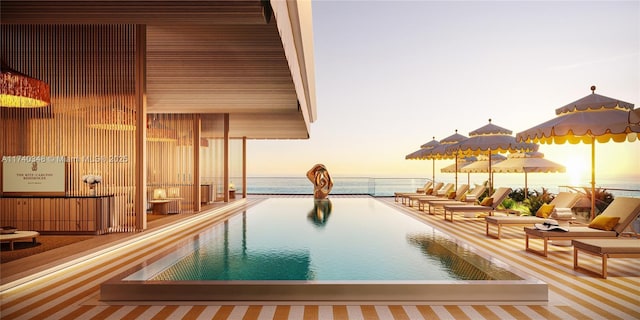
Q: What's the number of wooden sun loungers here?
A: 9